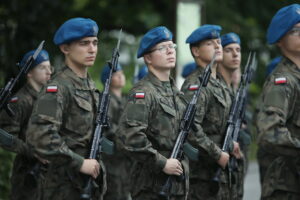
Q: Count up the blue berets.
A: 10